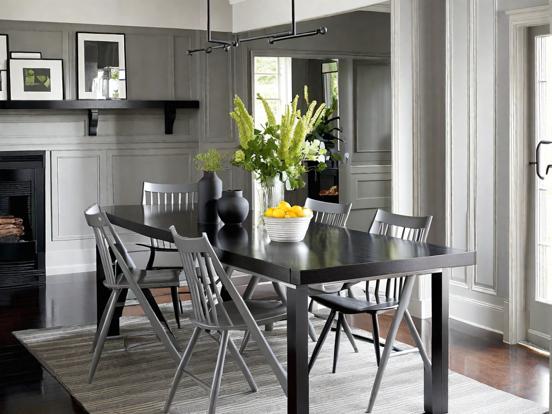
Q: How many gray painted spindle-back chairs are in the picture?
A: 5